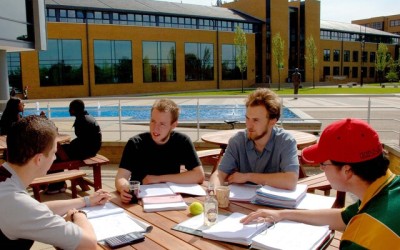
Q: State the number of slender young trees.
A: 4